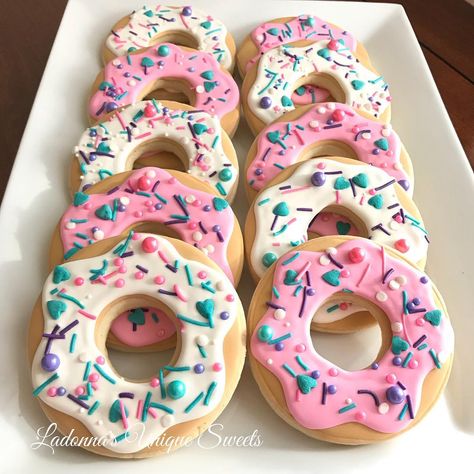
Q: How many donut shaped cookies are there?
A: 10